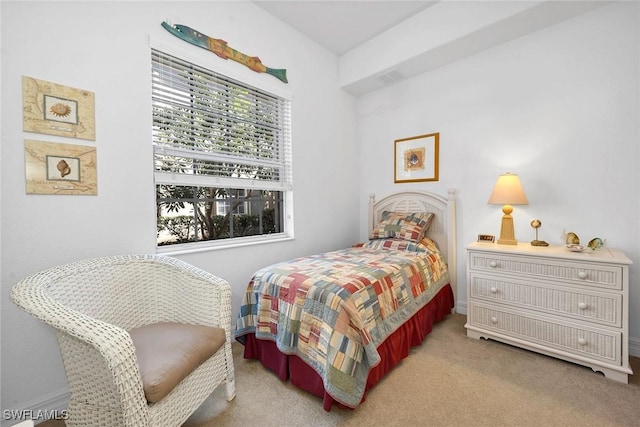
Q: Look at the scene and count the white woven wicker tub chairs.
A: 1